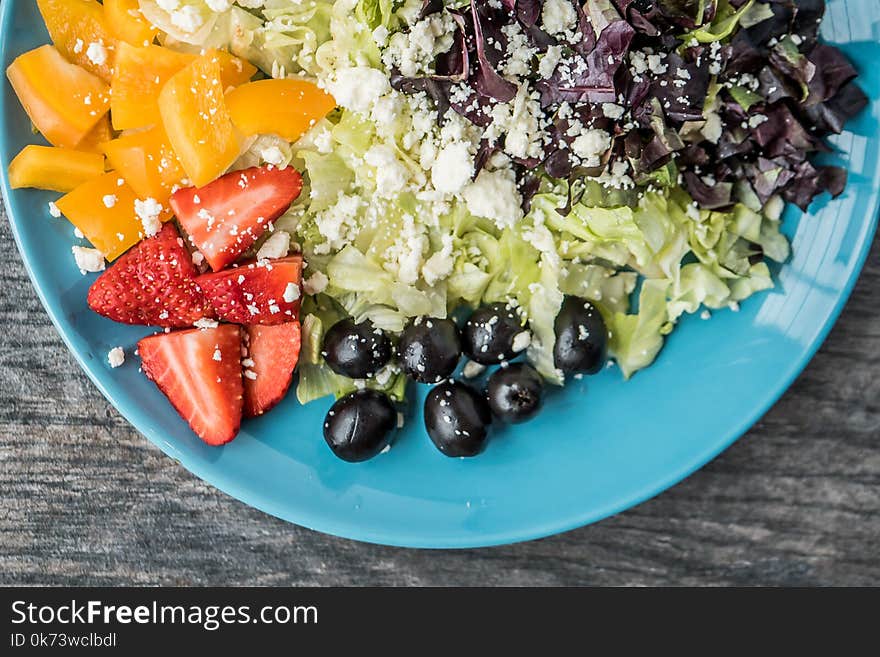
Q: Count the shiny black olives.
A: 7